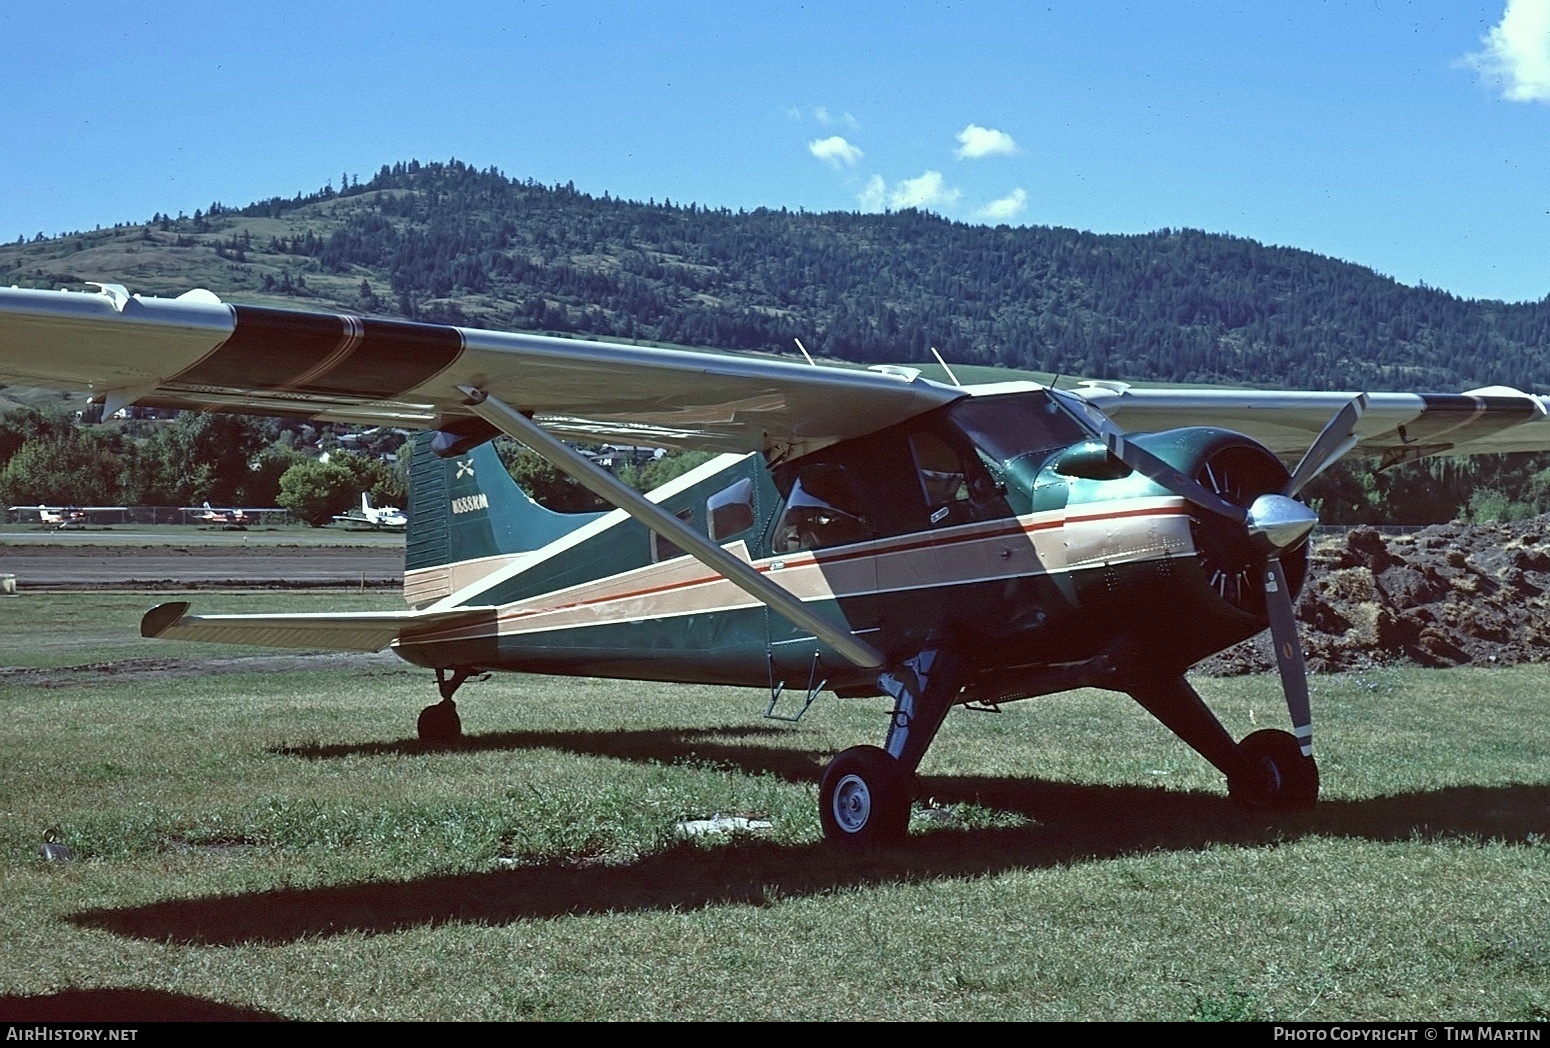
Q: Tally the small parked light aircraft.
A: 3